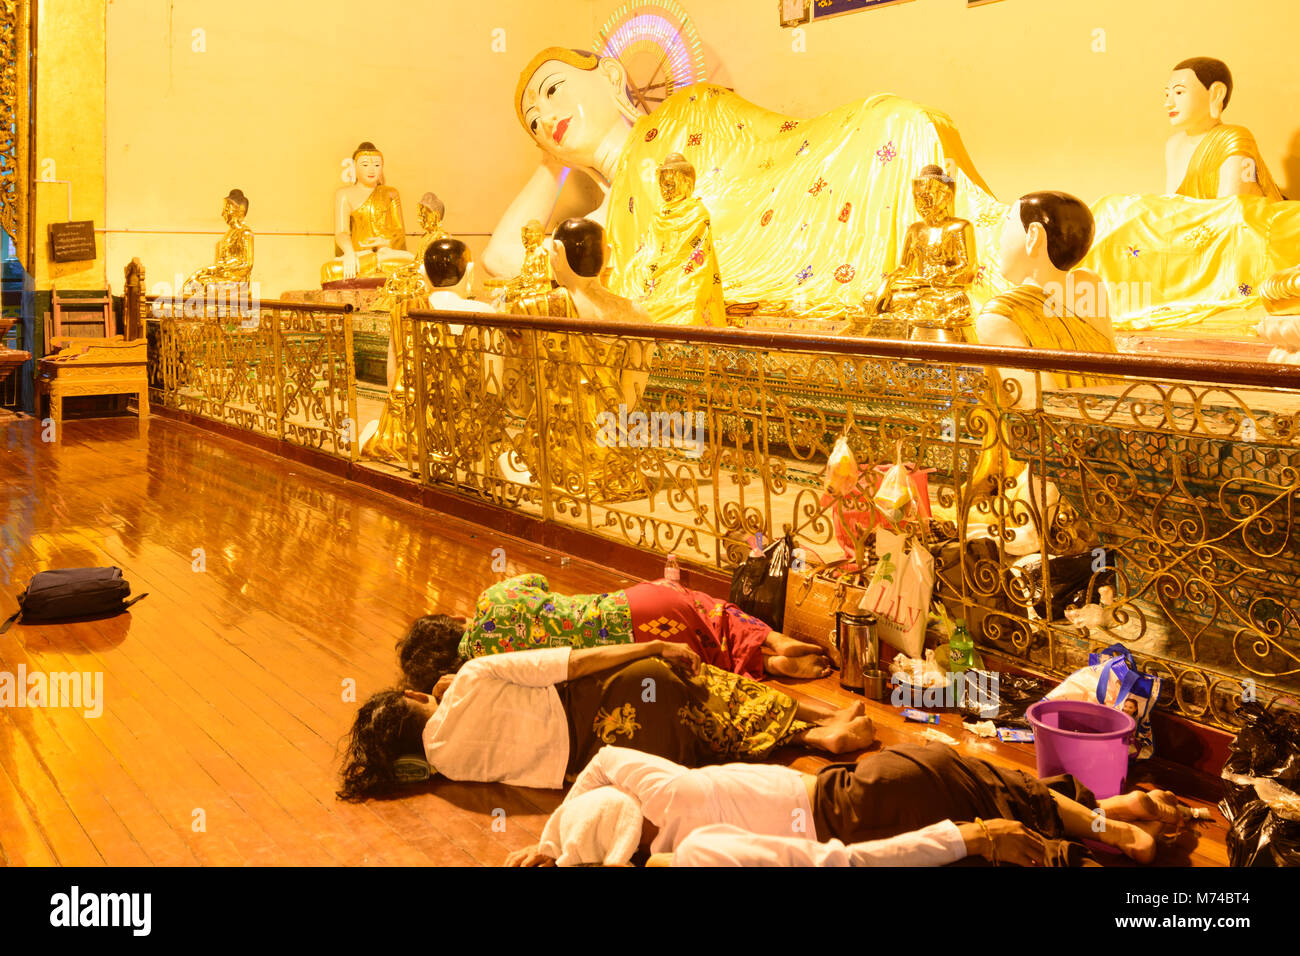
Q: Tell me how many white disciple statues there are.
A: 4